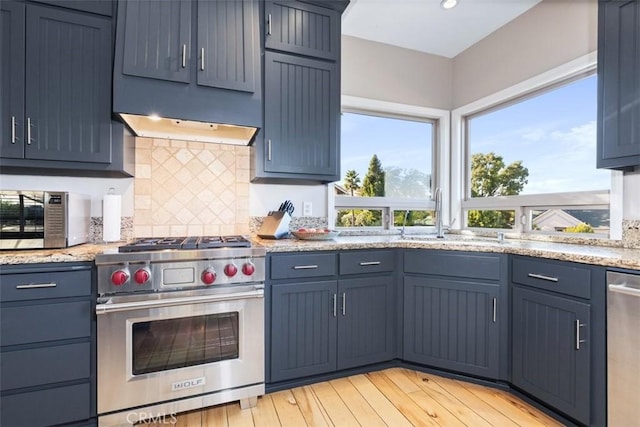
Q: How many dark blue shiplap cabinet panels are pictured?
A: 11